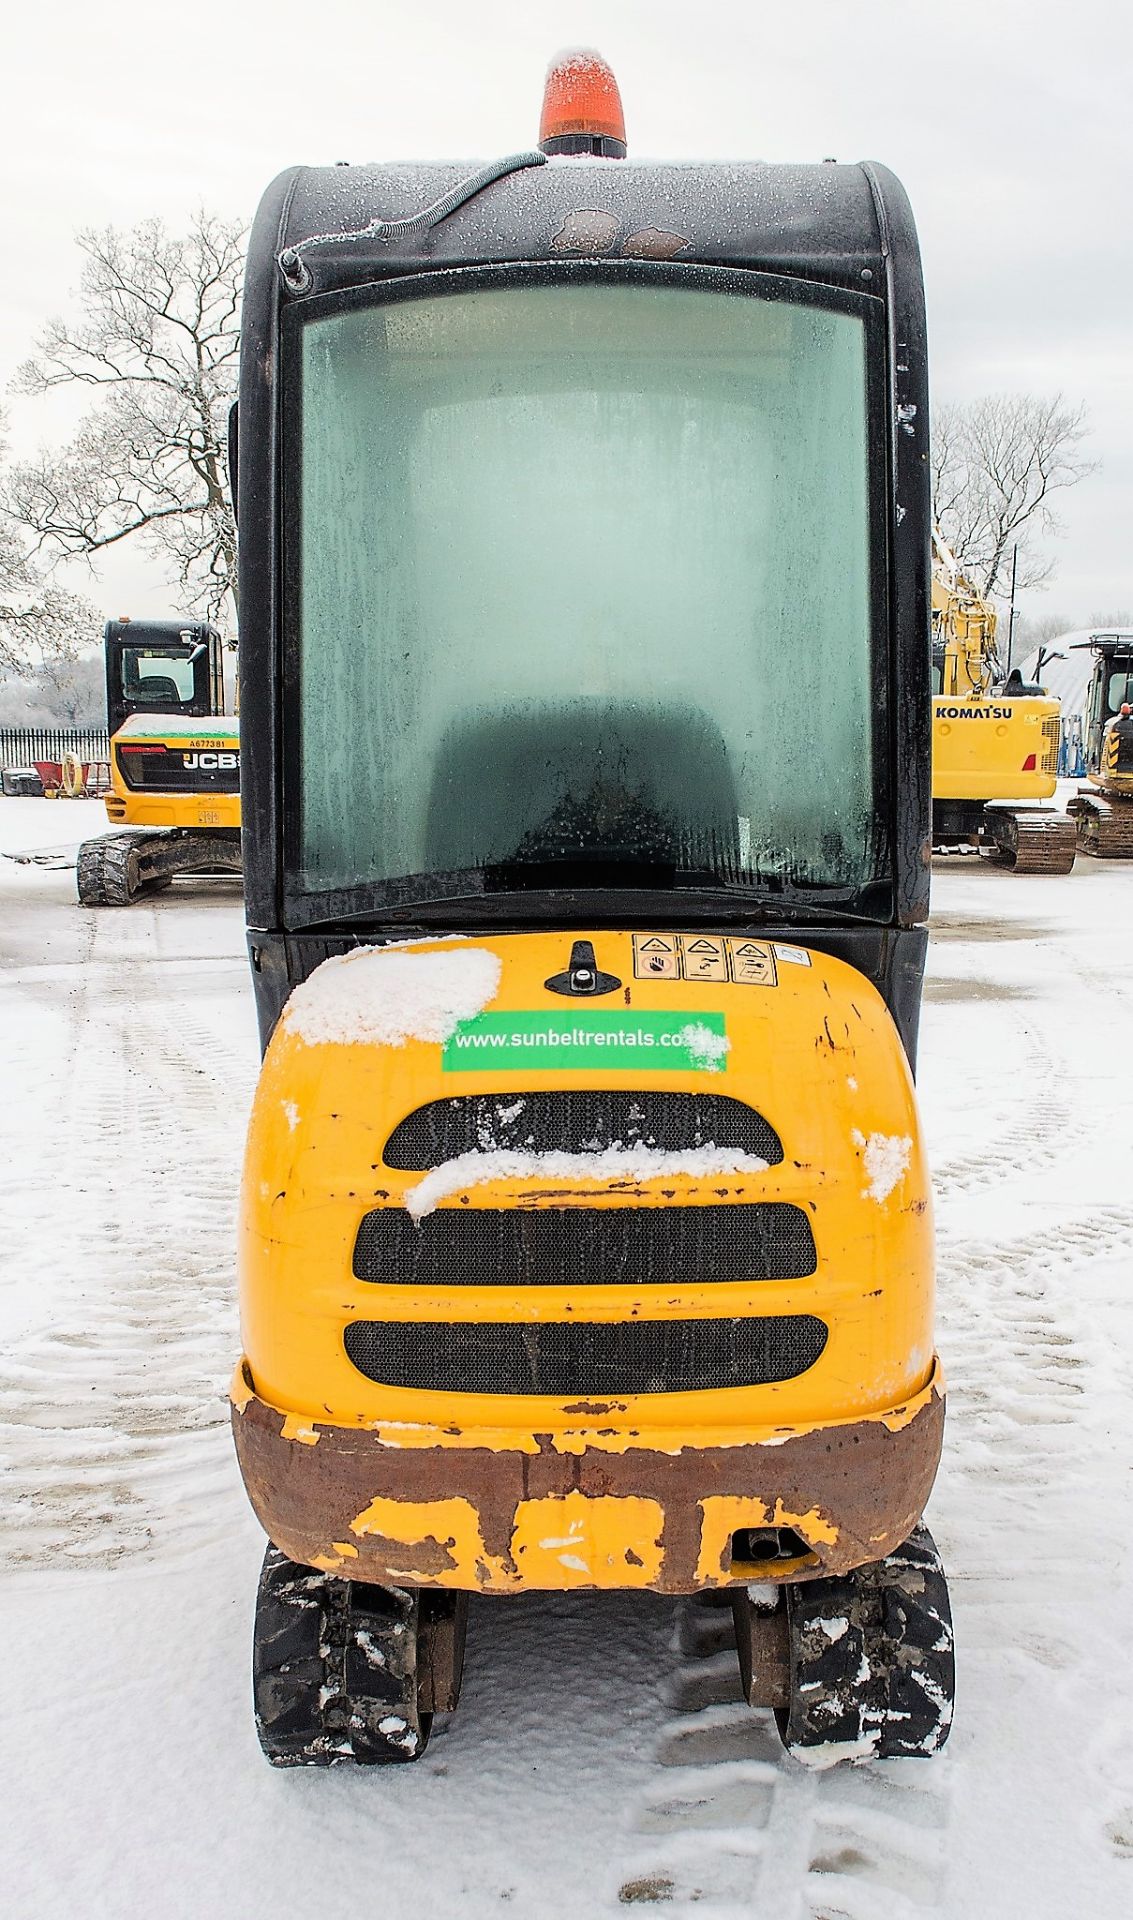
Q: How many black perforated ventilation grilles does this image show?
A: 3